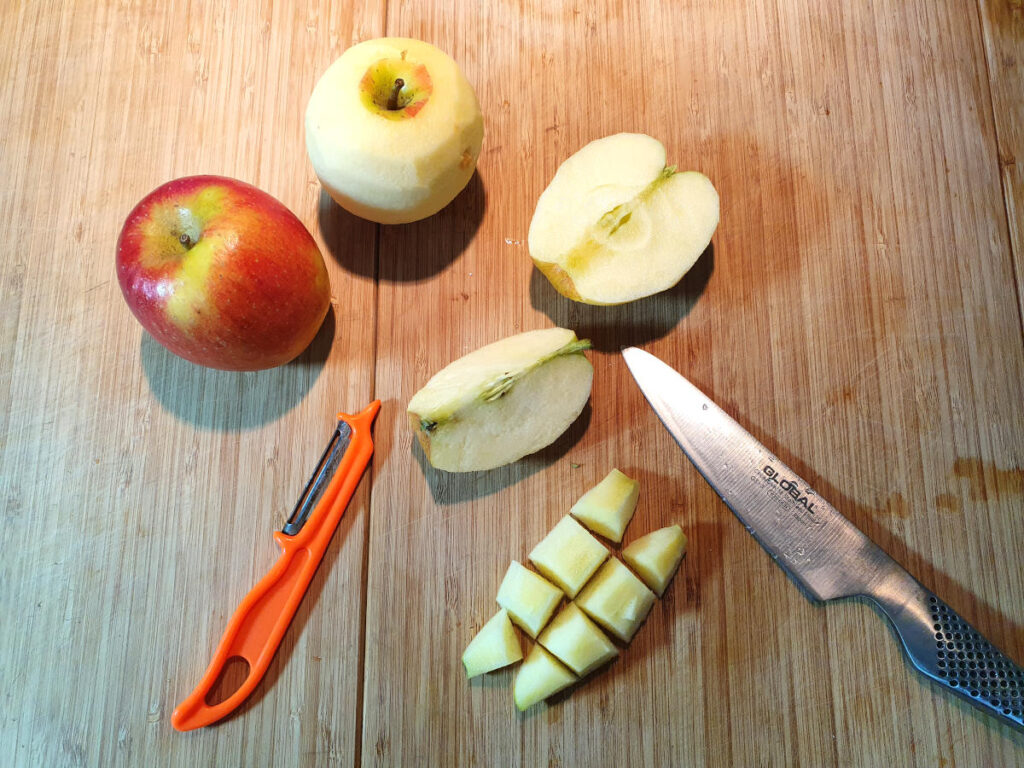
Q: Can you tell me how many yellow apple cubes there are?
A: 8